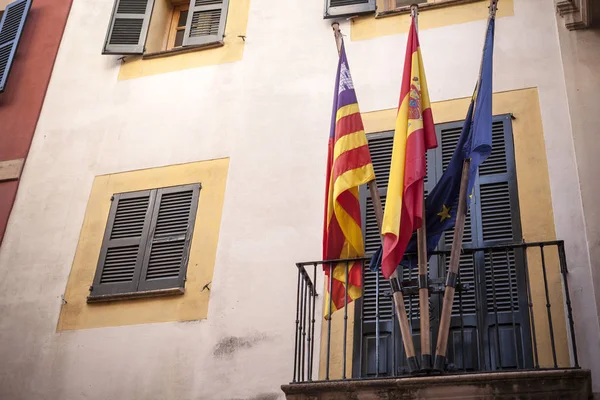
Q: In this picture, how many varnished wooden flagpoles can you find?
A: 3